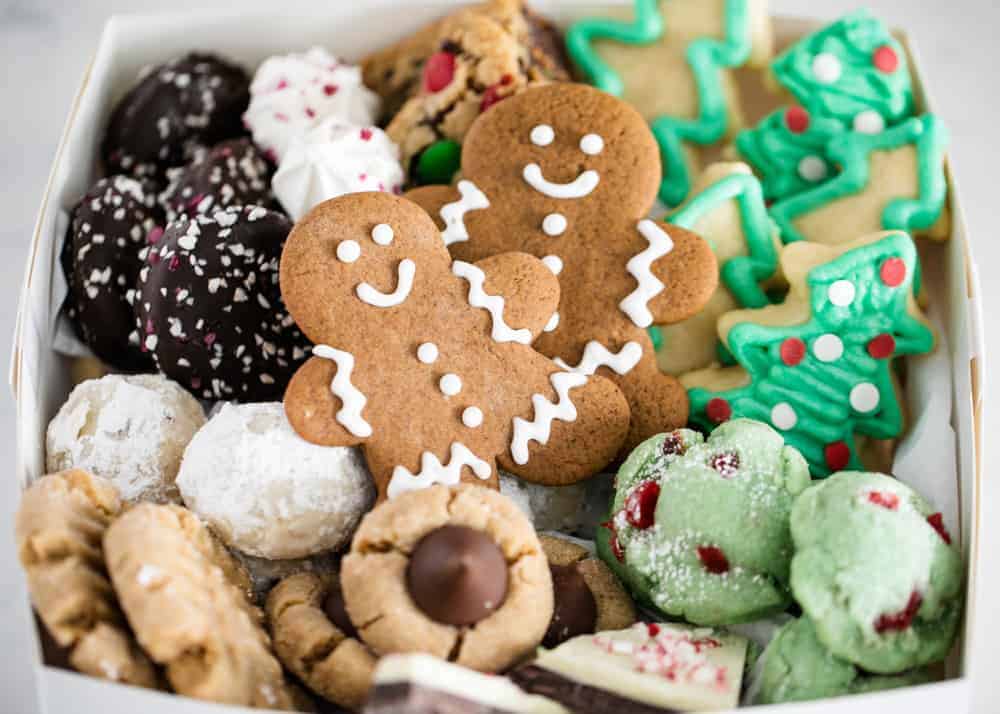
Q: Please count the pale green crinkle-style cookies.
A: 3